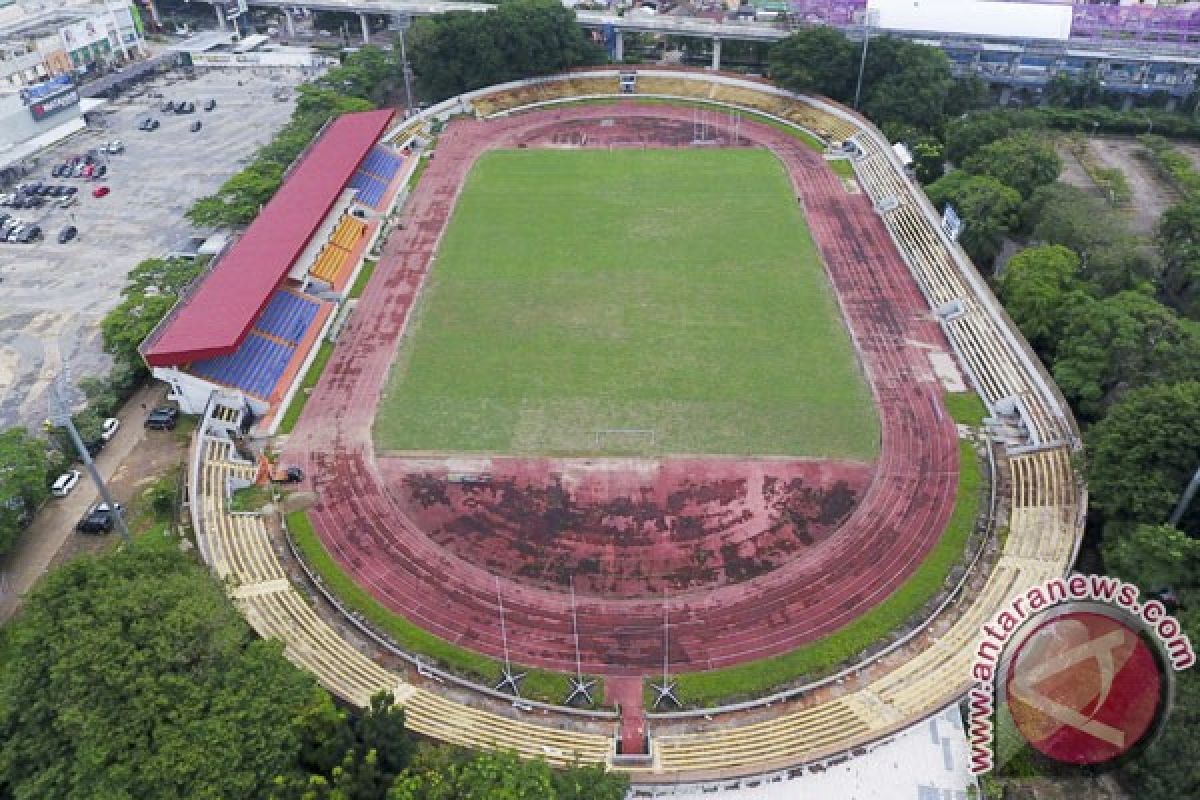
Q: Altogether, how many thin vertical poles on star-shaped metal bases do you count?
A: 3